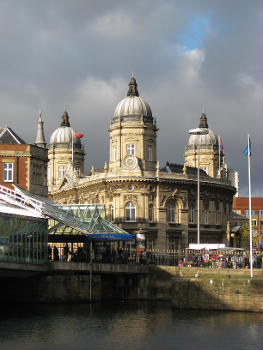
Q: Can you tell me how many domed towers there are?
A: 3